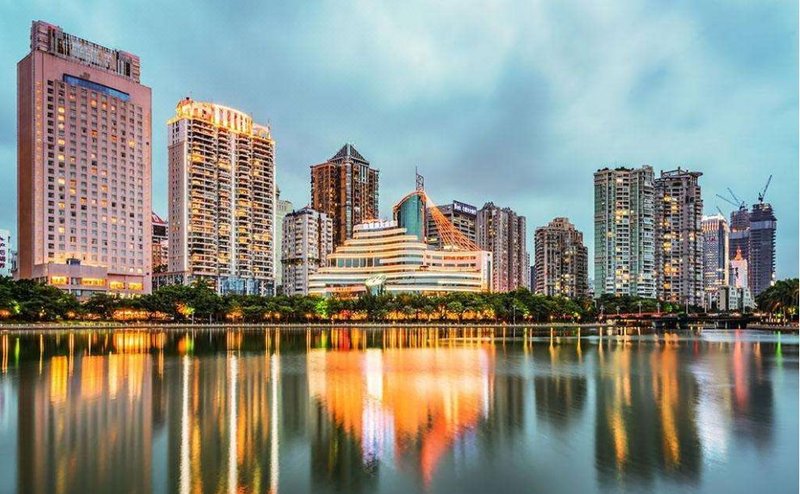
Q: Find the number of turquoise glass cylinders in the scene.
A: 1